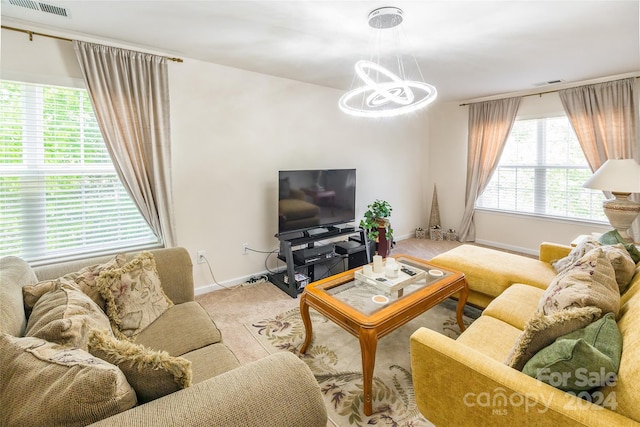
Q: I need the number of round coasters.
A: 2